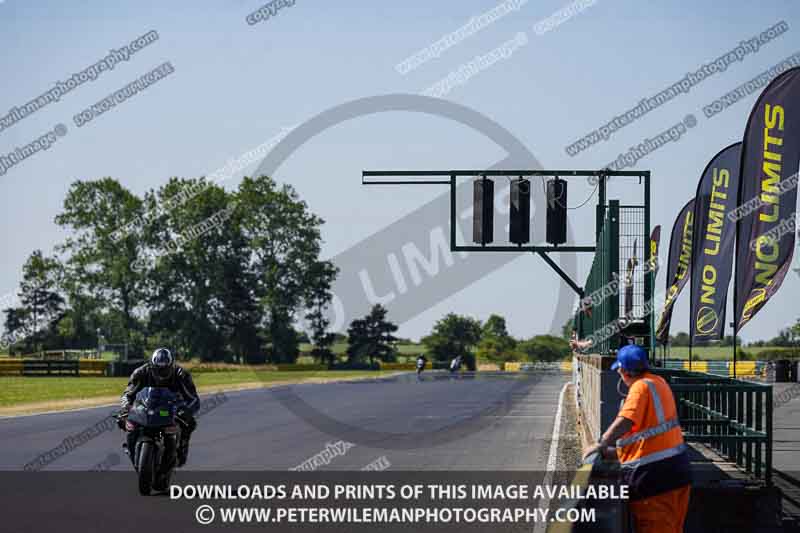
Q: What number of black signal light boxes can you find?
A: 3